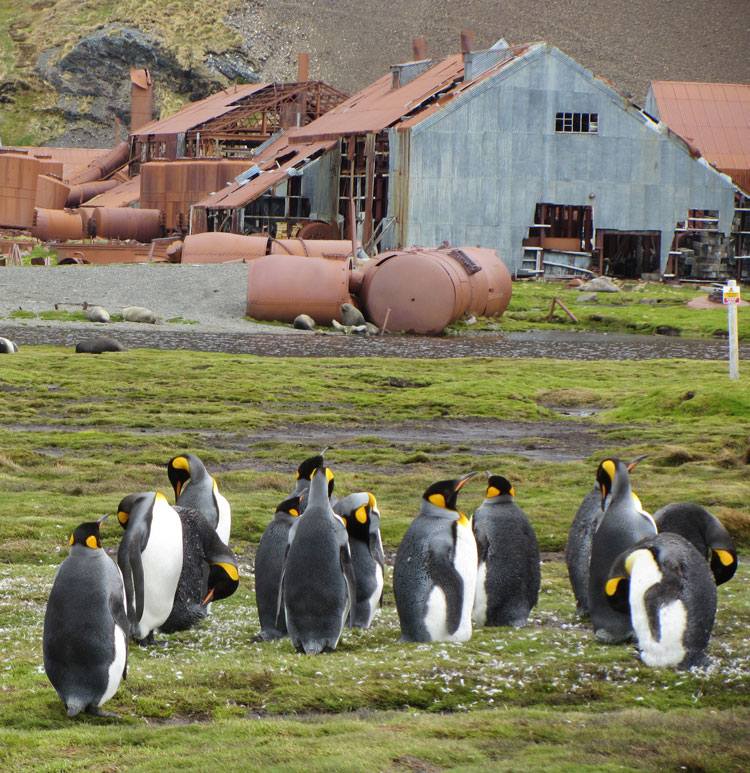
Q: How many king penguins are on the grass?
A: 14